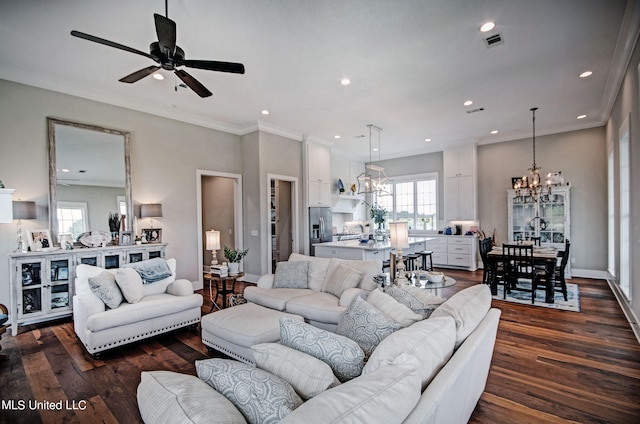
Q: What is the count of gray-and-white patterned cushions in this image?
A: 6